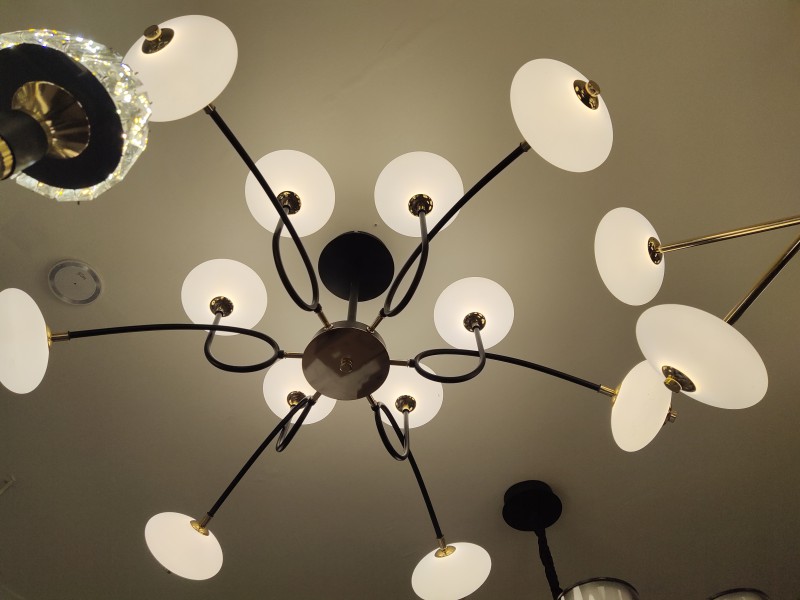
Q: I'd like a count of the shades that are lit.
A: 14